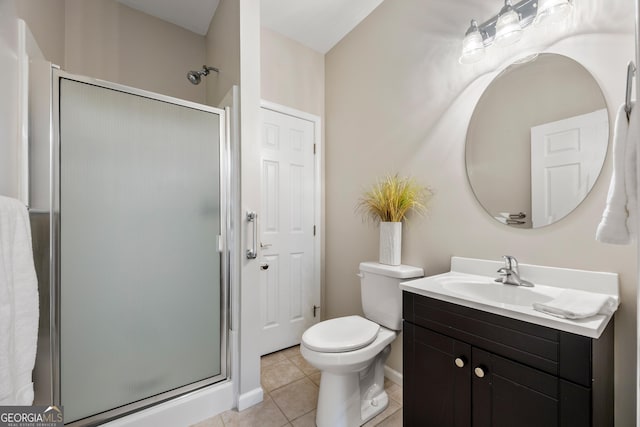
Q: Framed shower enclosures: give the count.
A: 1